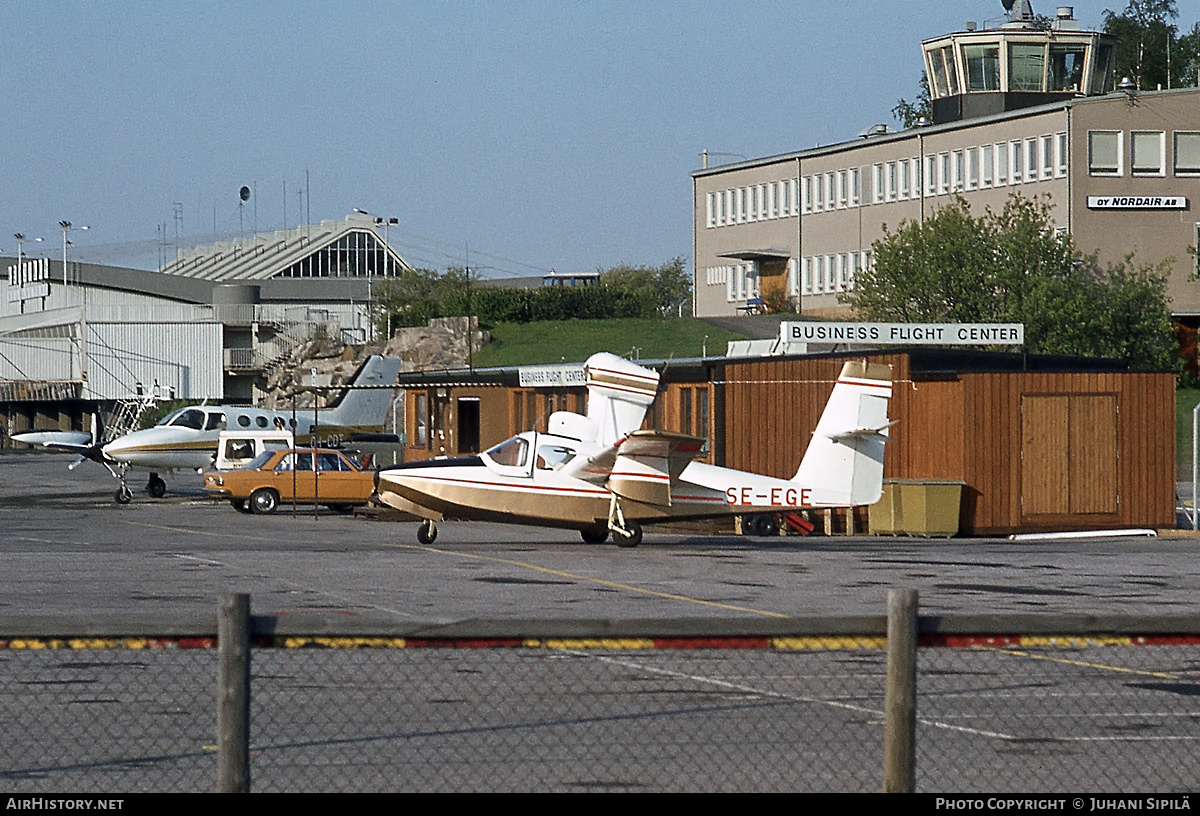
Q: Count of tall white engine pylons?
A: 1